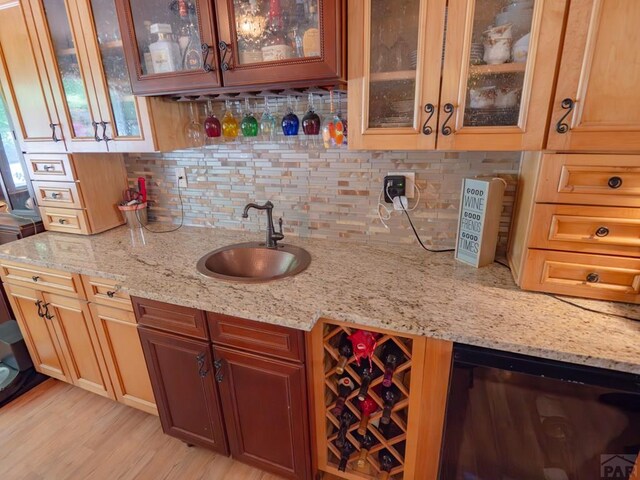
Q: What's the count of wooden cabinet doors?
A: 13